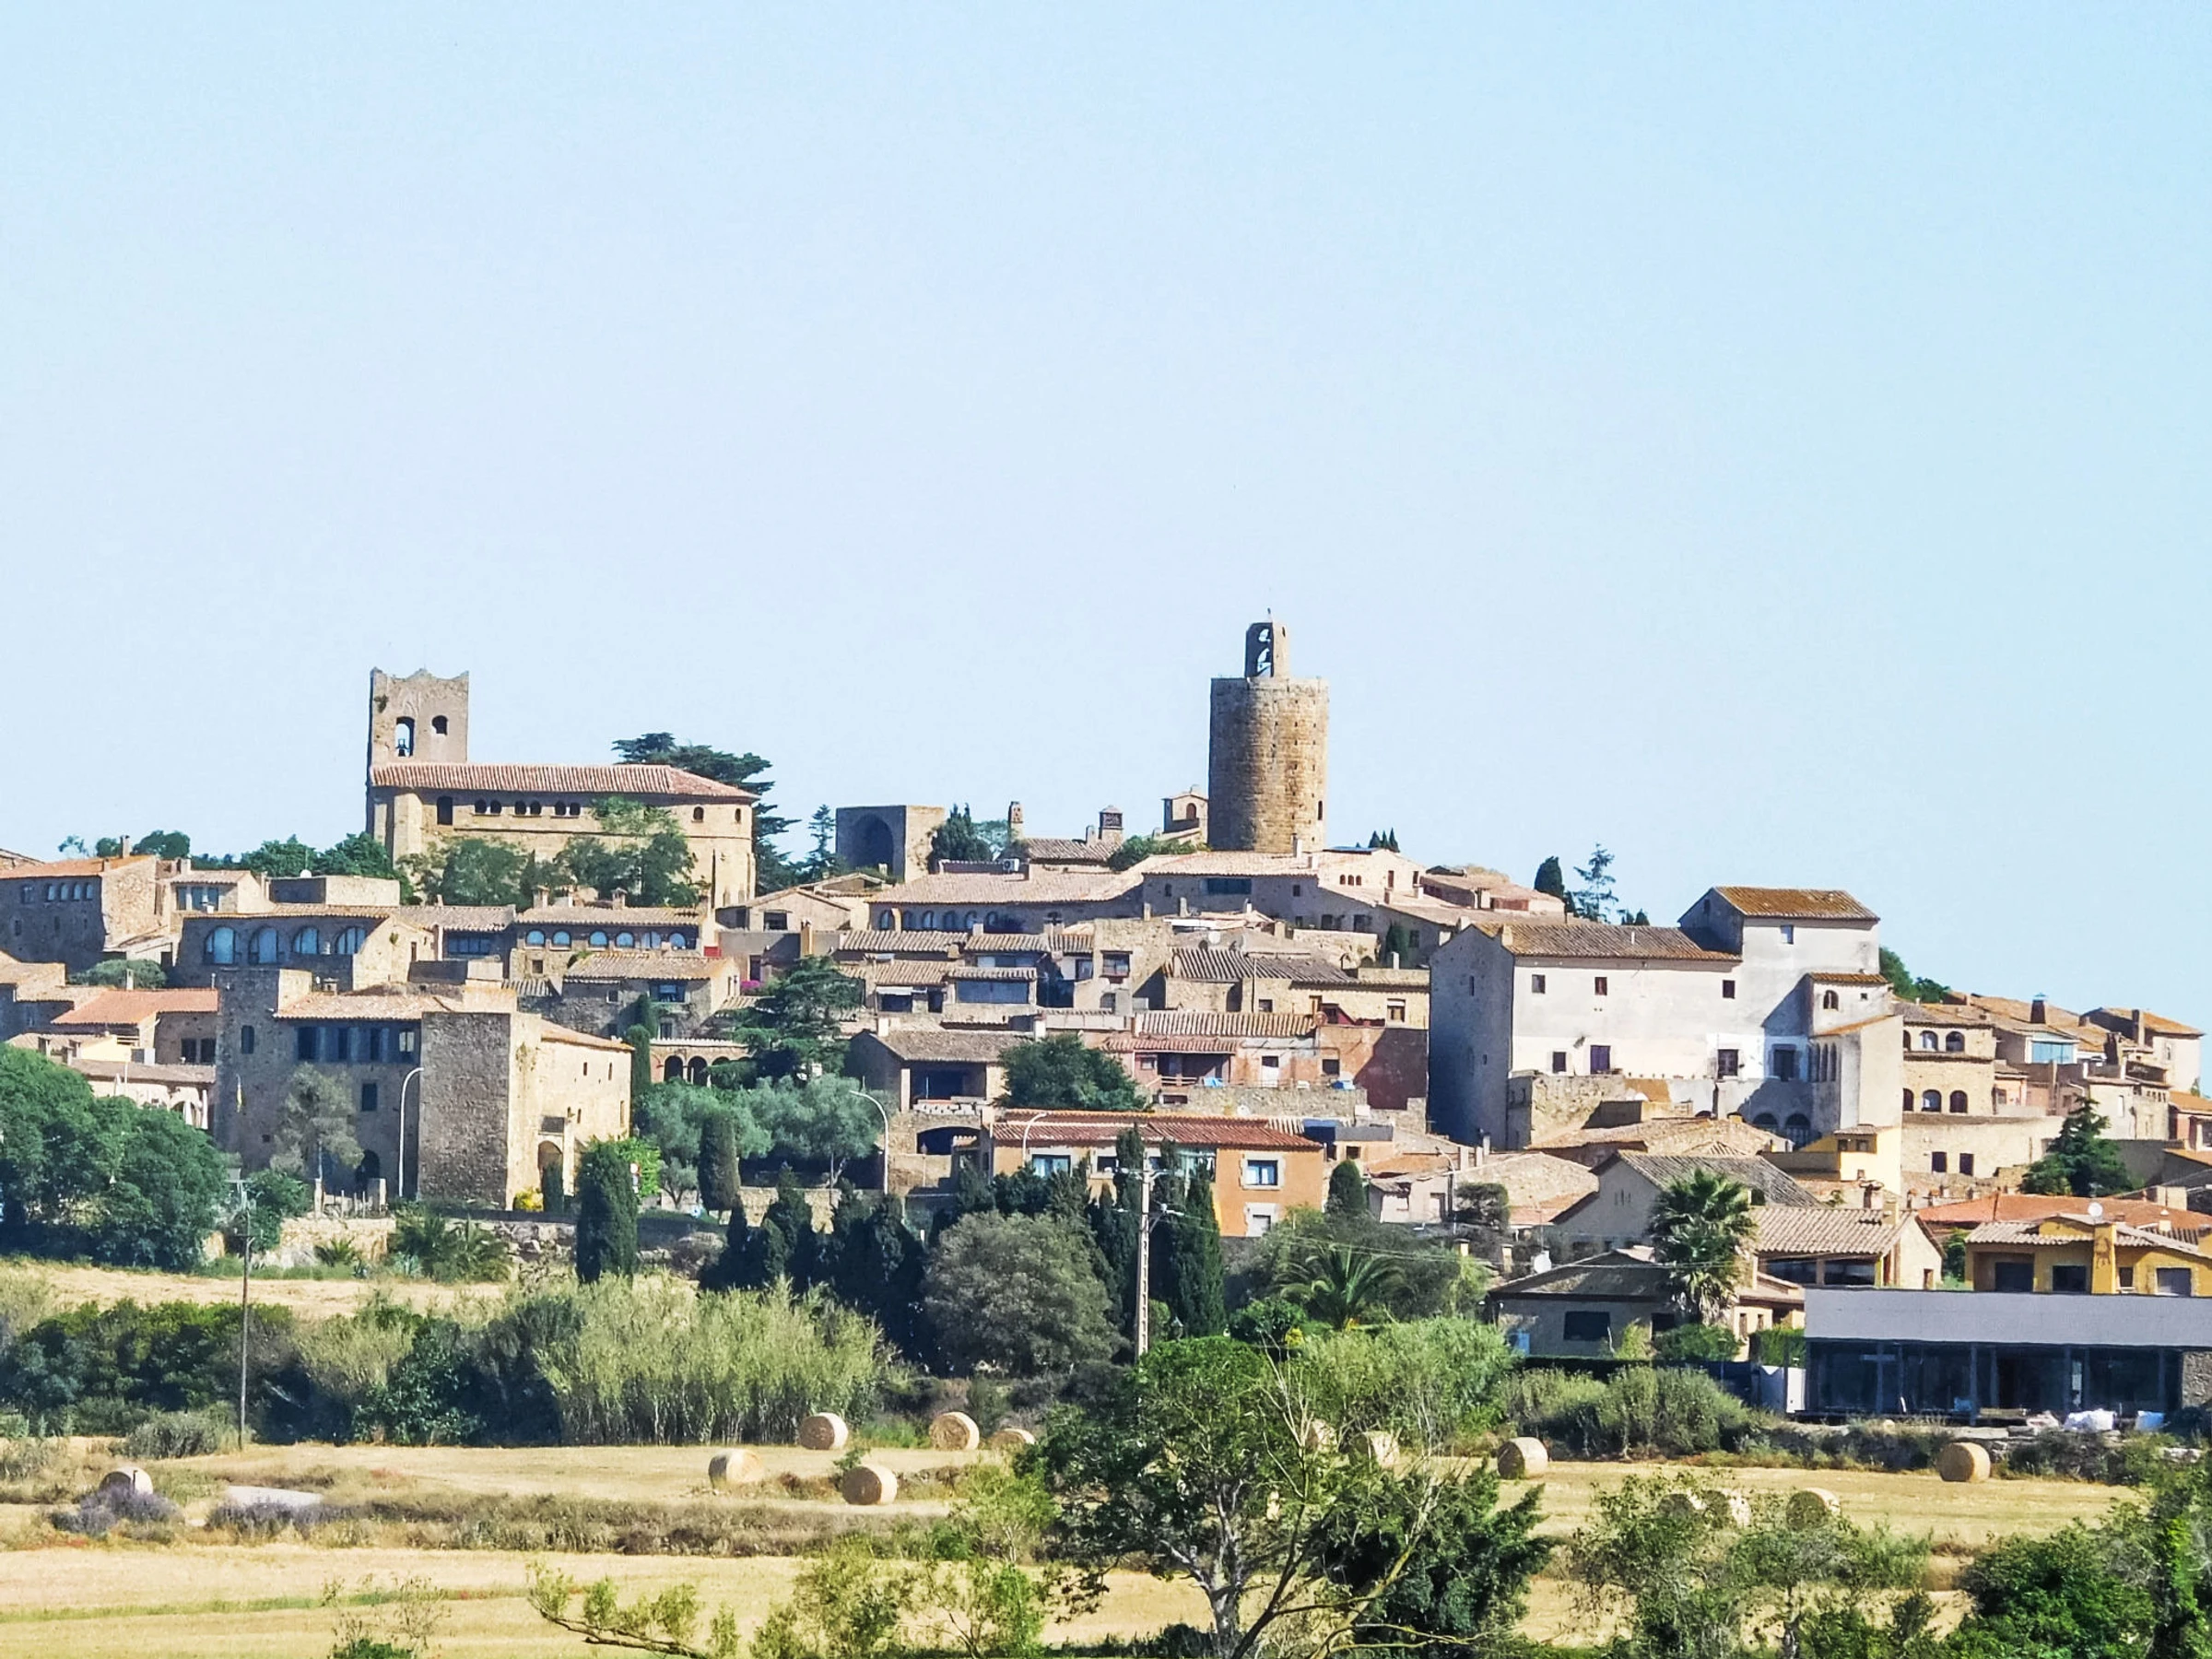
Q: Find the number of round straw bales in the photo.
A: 13